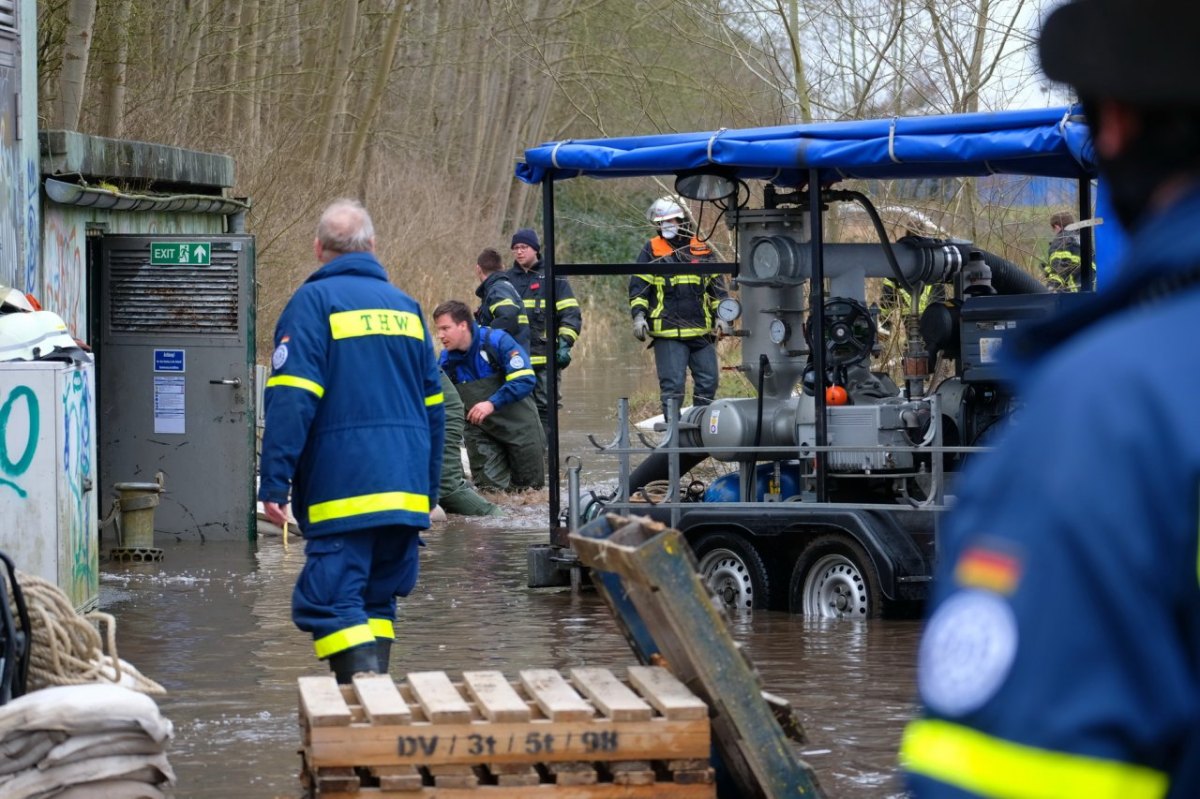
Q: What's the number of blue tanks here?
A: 1